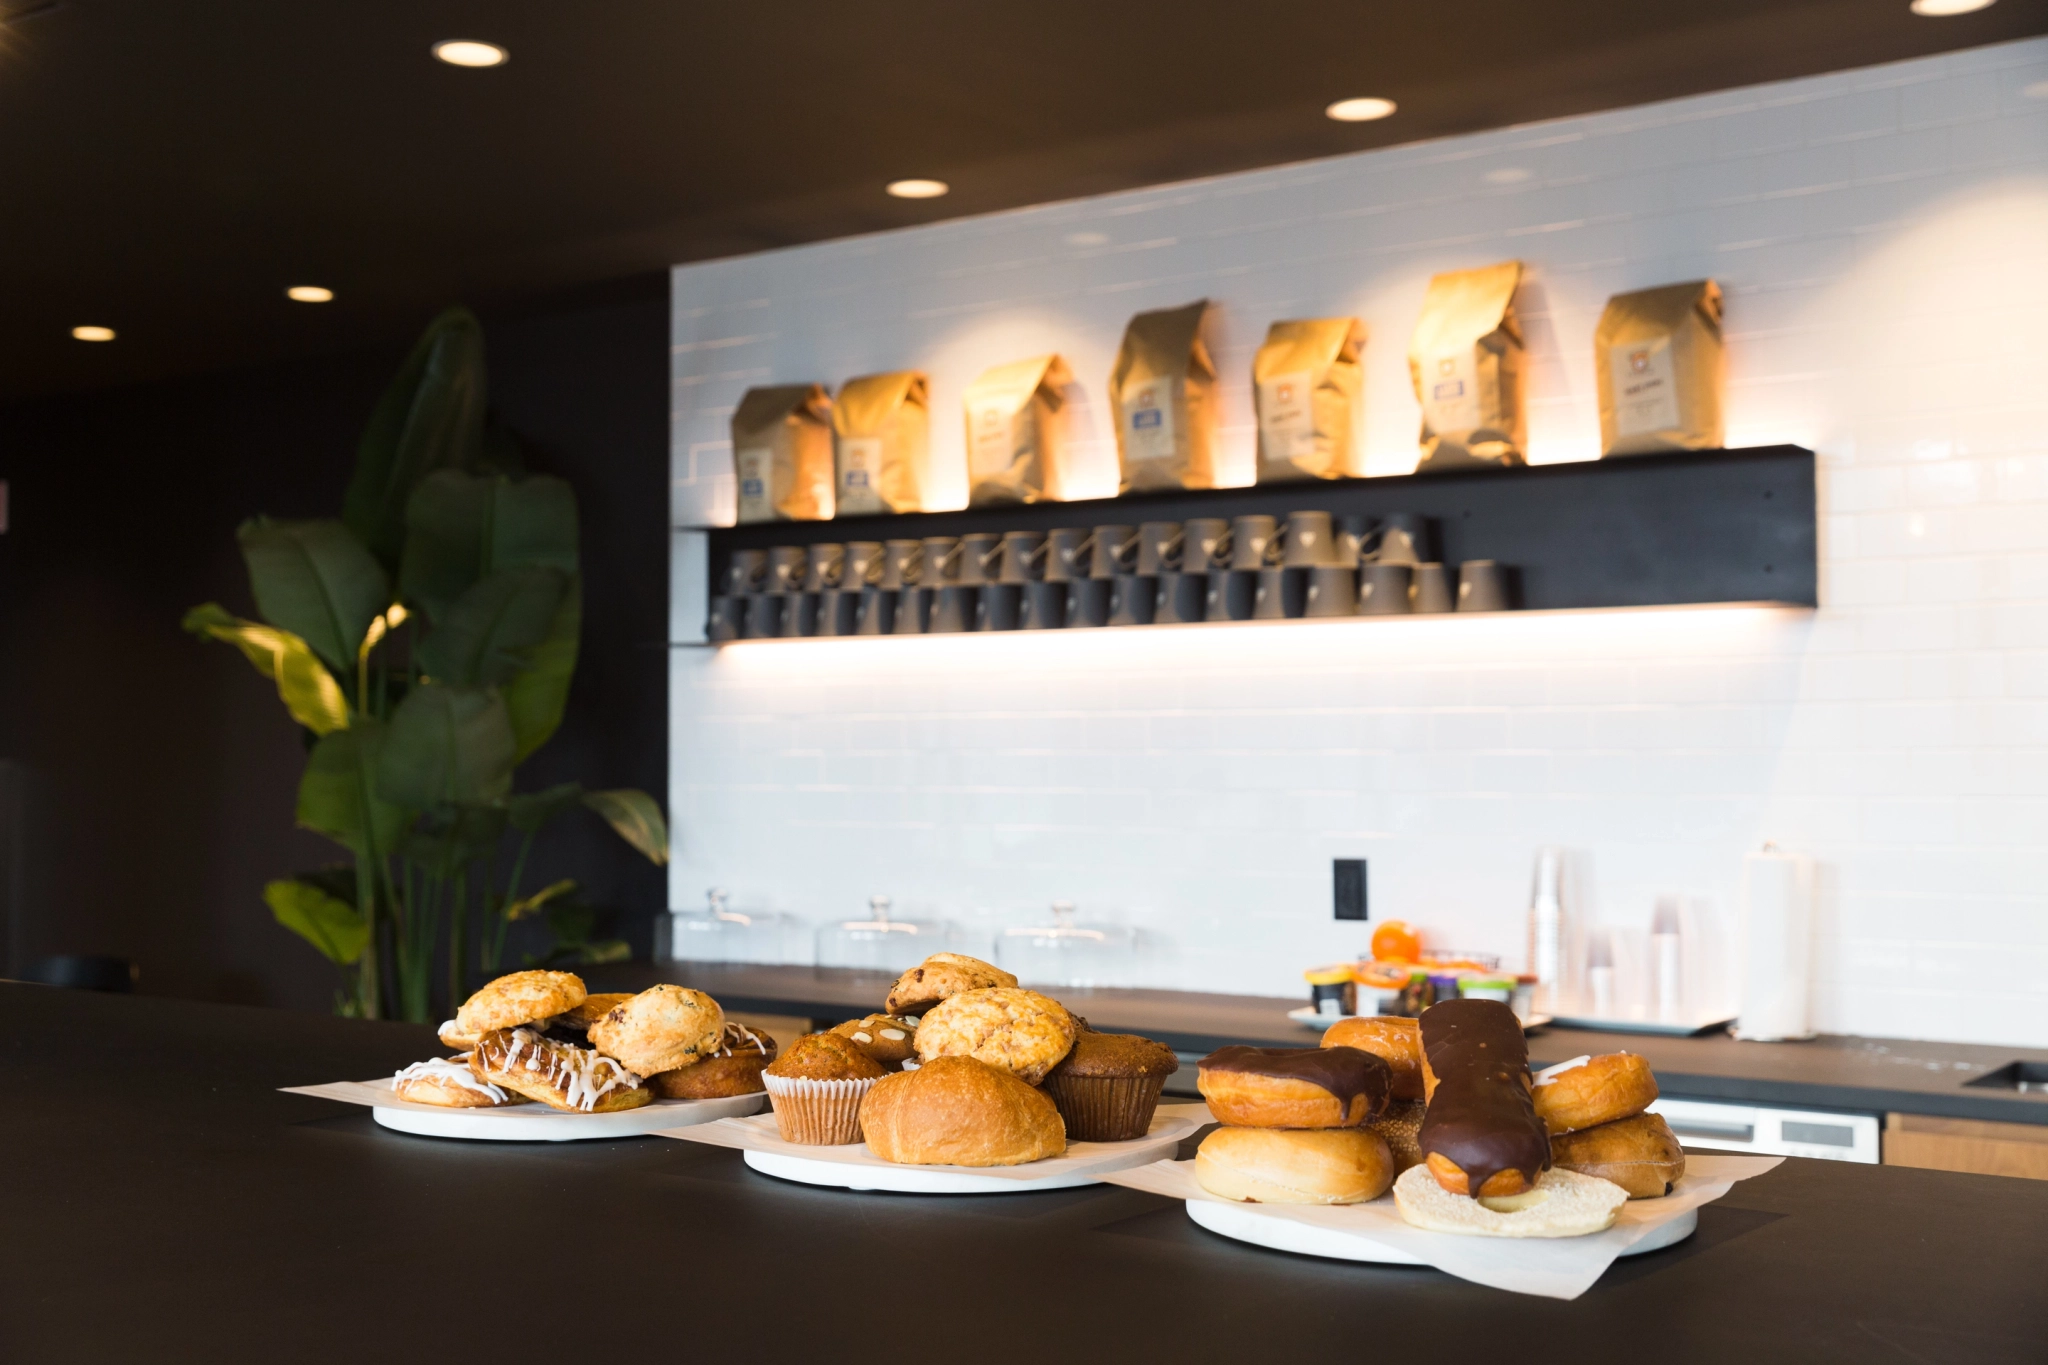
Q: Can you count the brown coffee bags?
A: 7